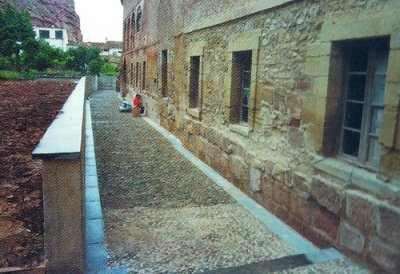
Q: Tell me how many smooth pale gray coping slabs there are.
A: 1